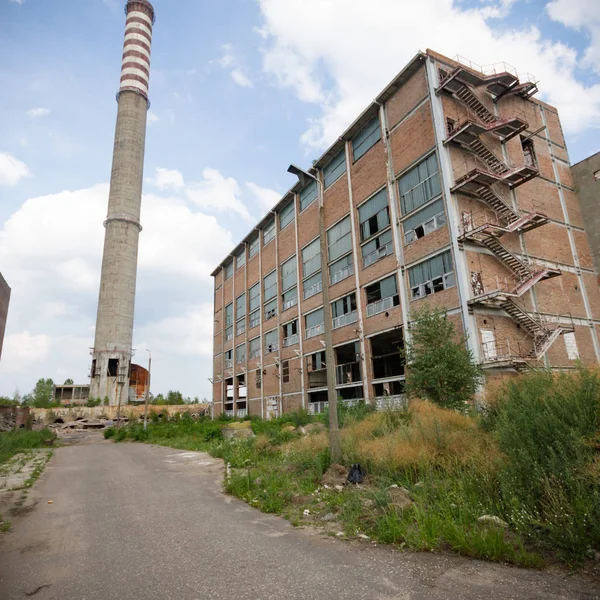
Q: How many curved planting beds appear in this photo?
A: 0